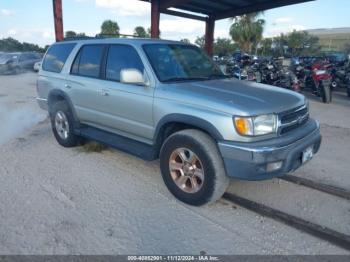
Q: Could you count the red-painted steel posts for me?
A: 3